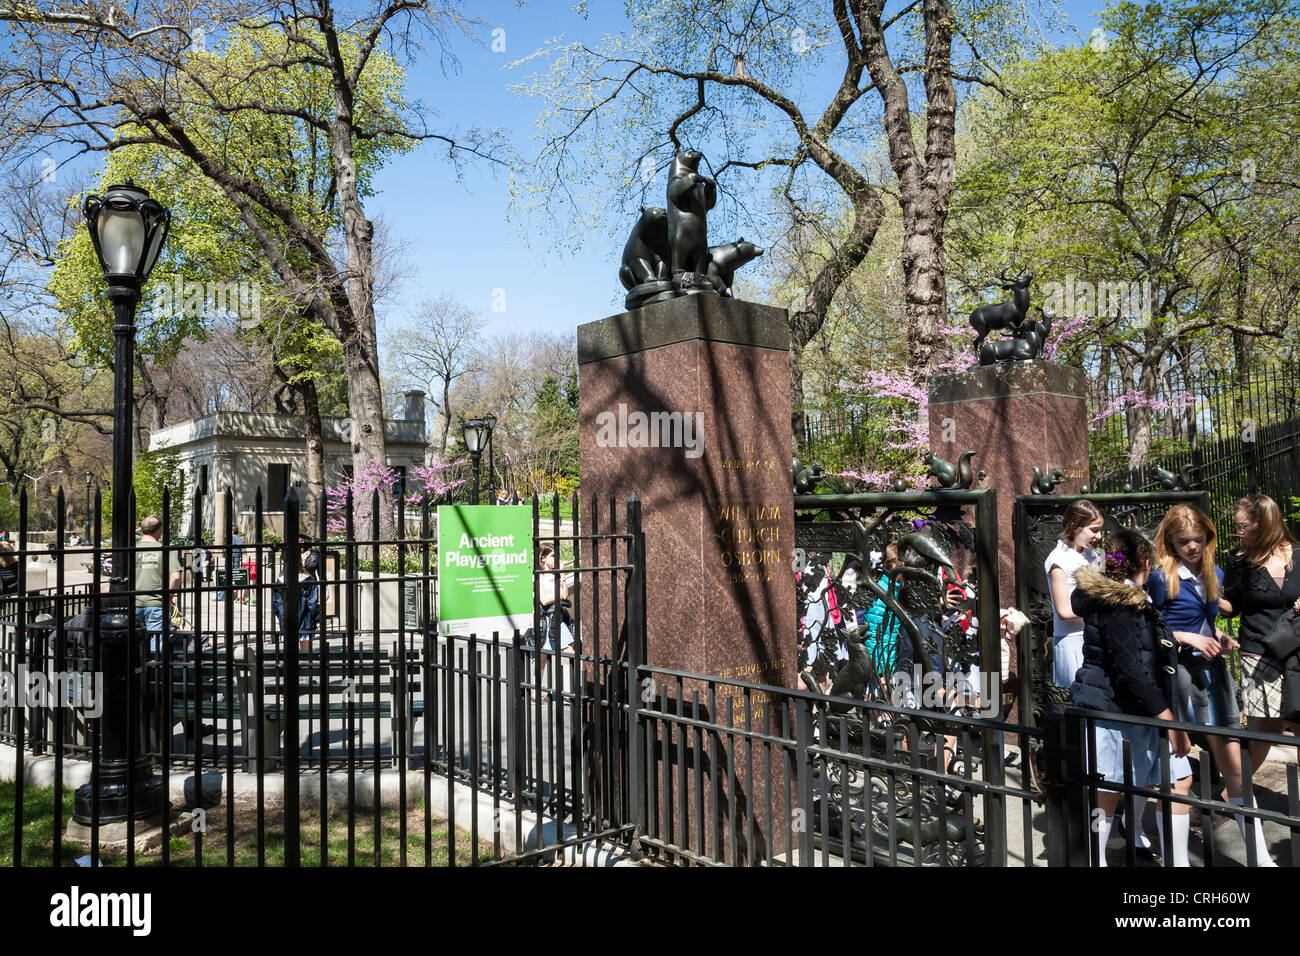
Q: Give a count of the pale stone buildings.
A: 1